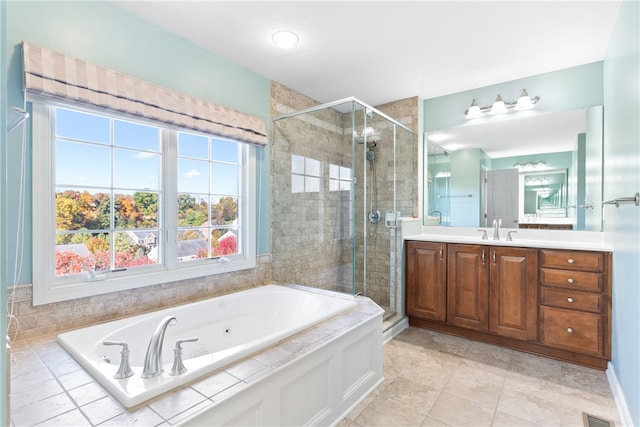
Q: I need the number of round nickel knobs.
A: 4